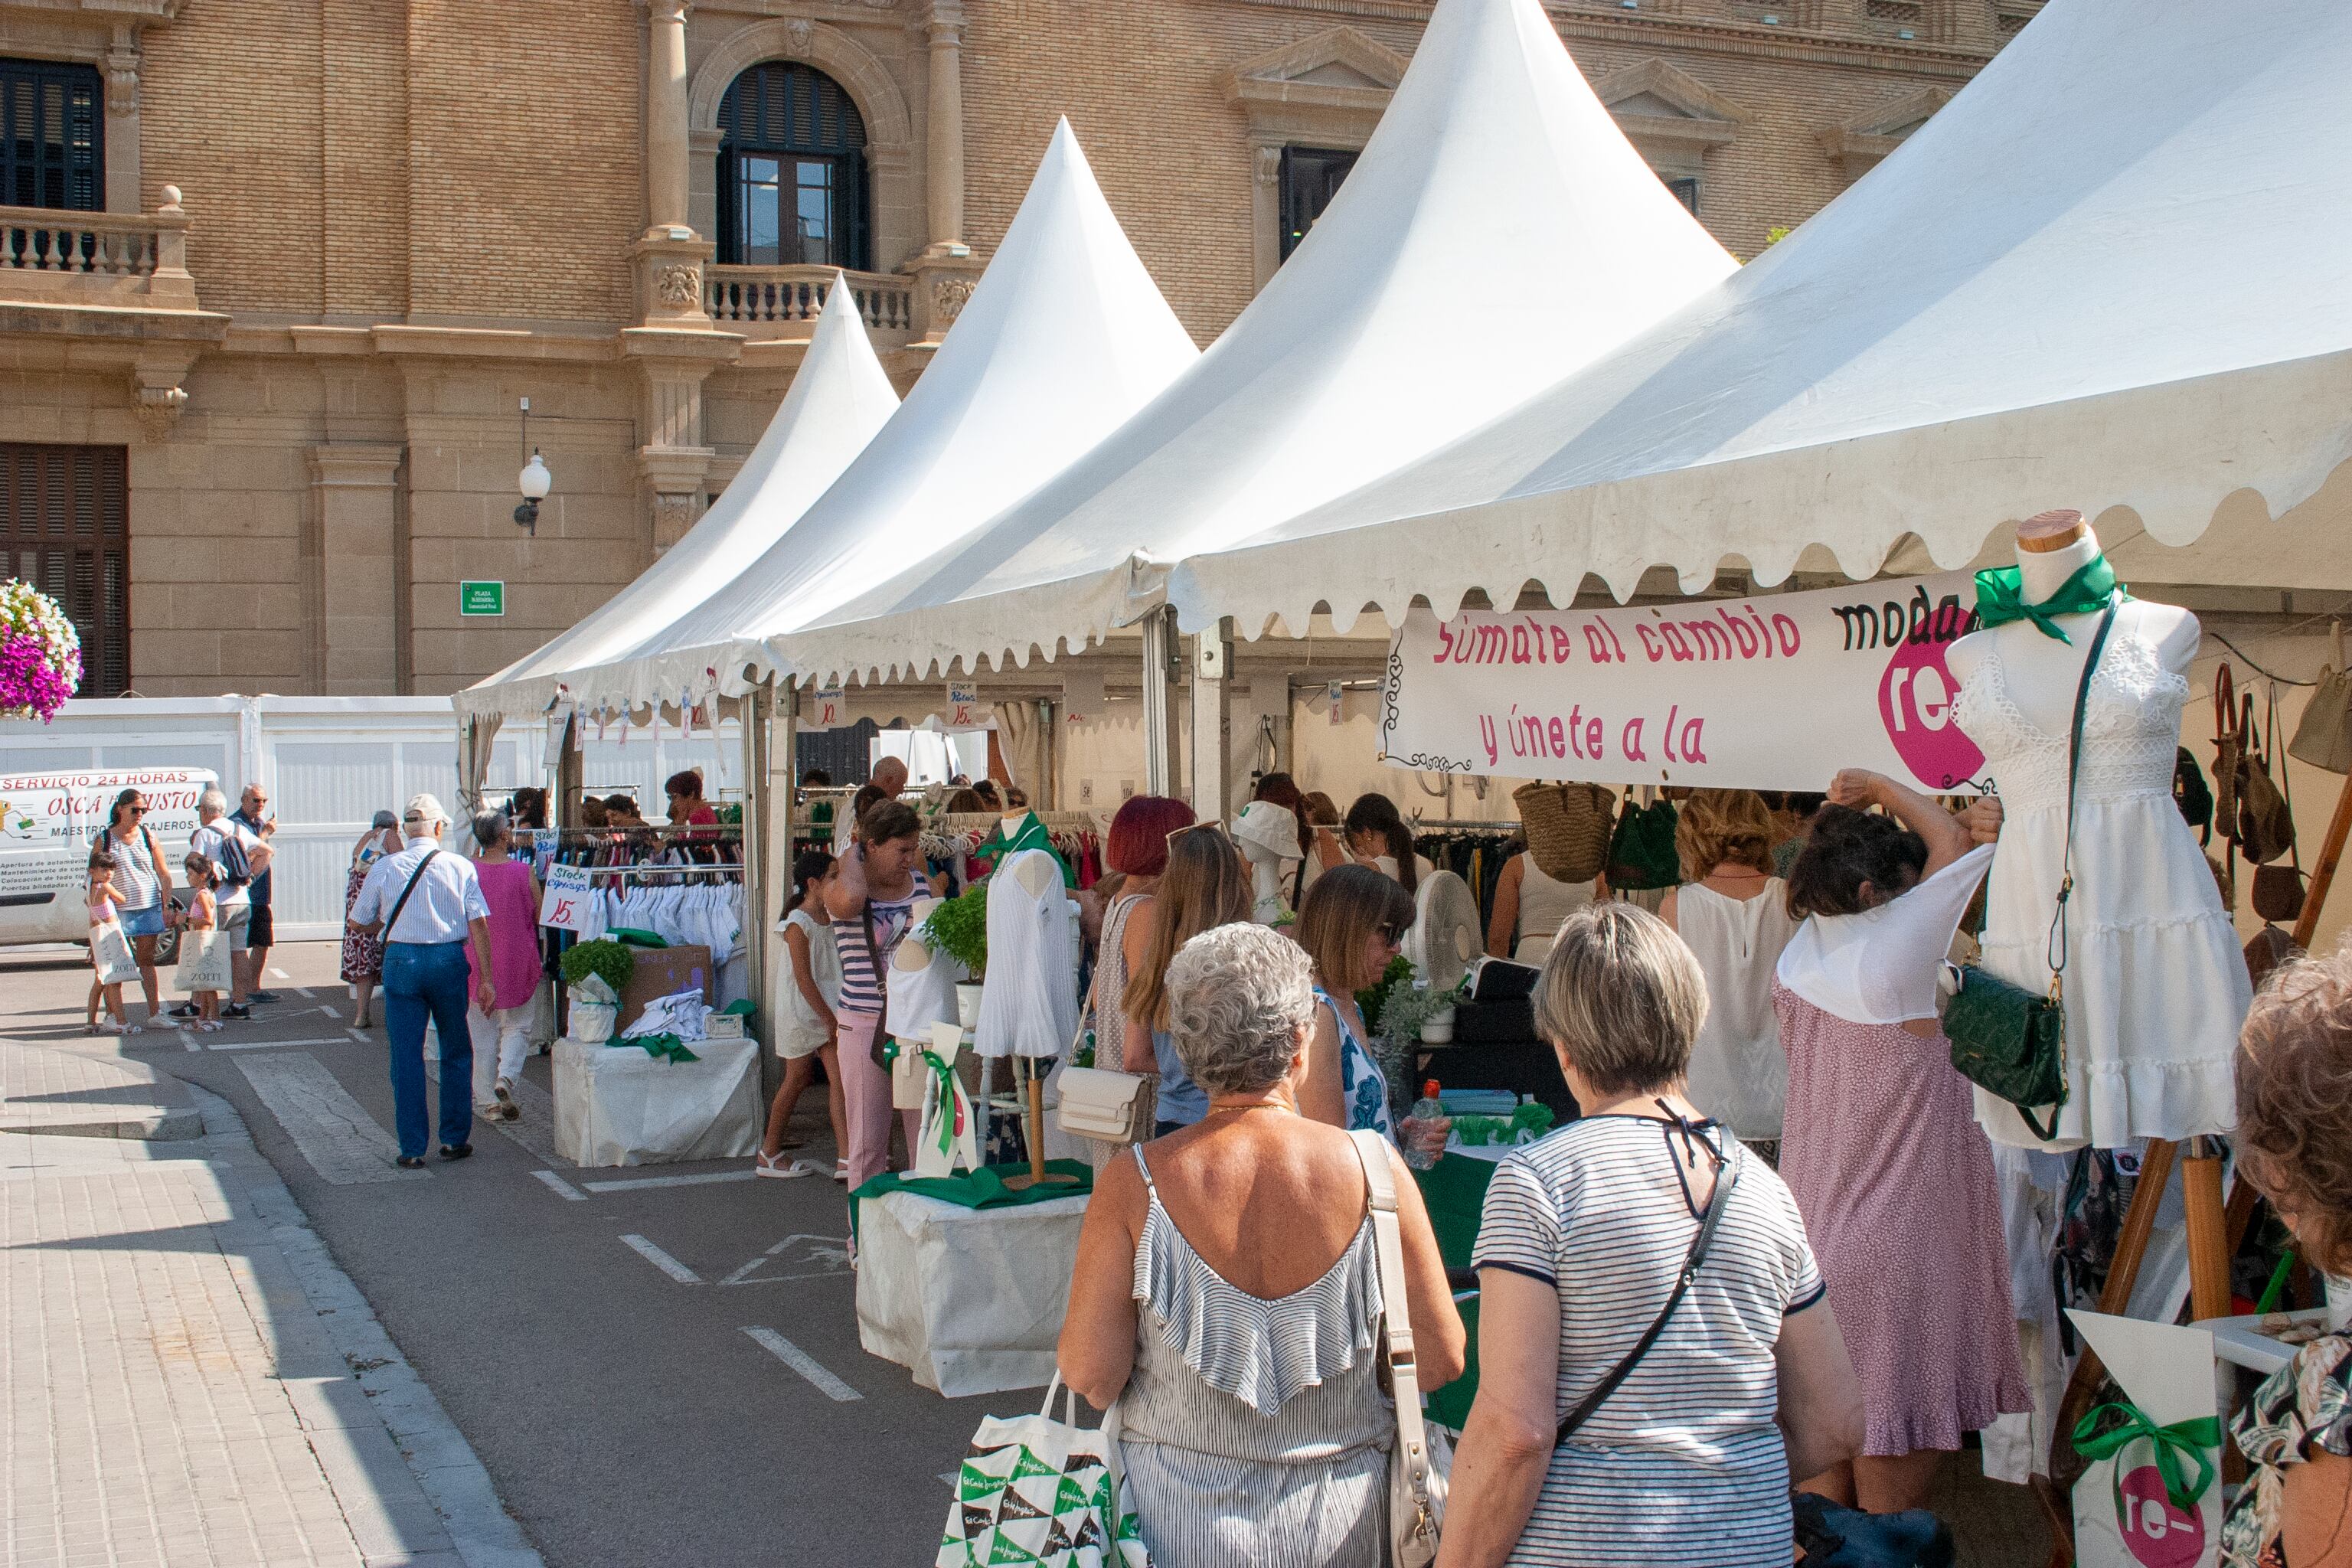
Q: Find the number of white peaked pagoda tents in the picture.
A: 4